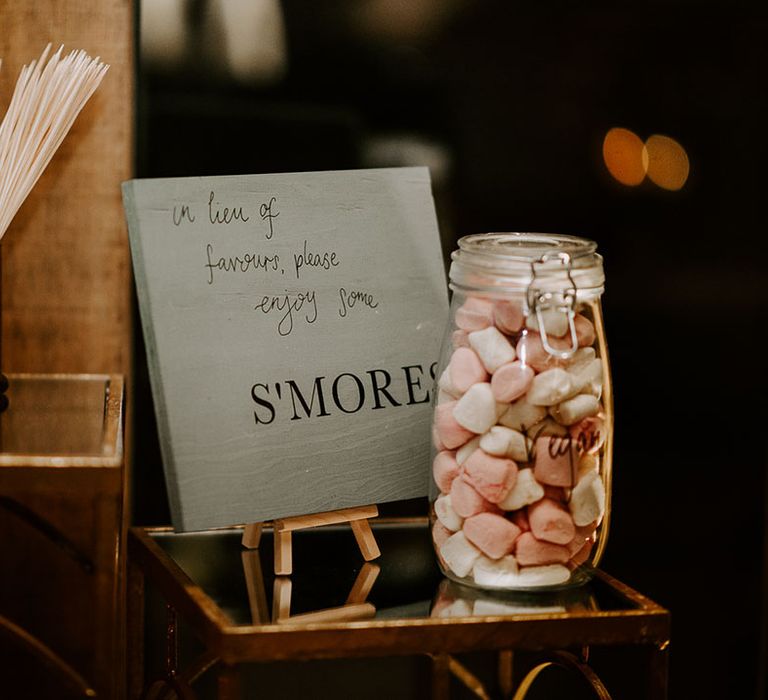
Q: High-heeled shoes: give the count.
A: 0